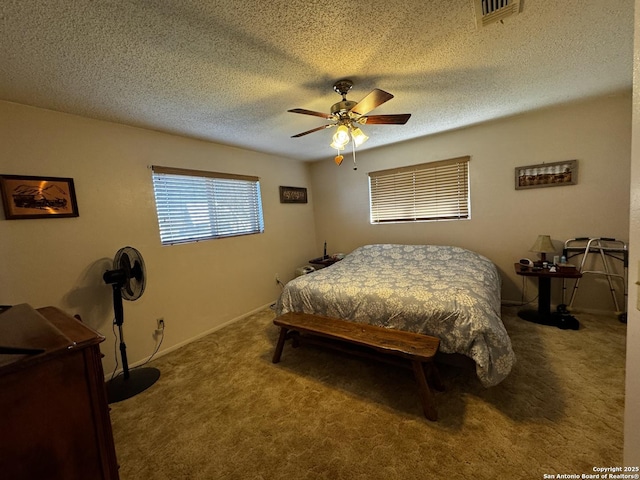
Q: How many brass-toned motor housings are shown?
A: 1